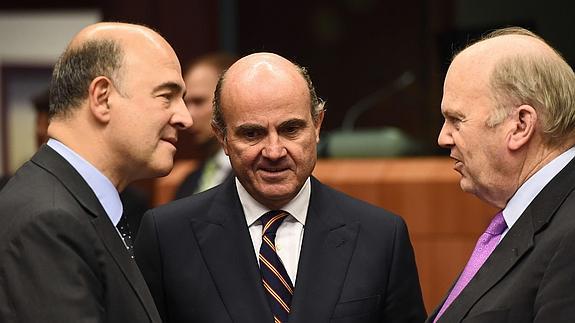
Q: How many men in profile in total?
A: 2